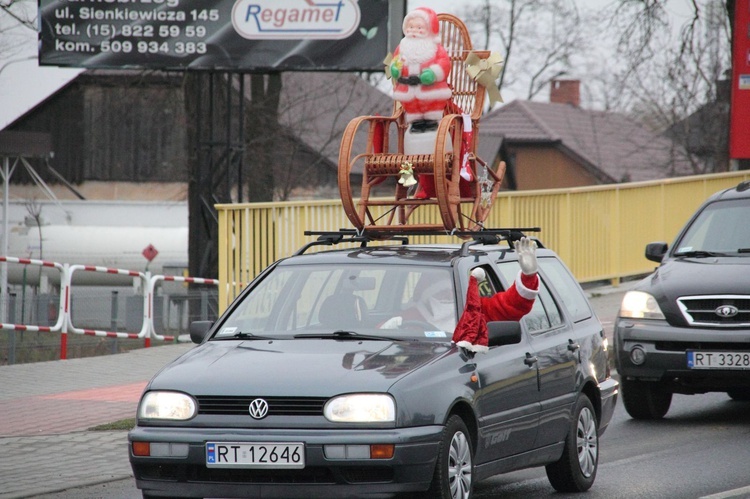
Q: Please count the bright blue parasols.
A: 0